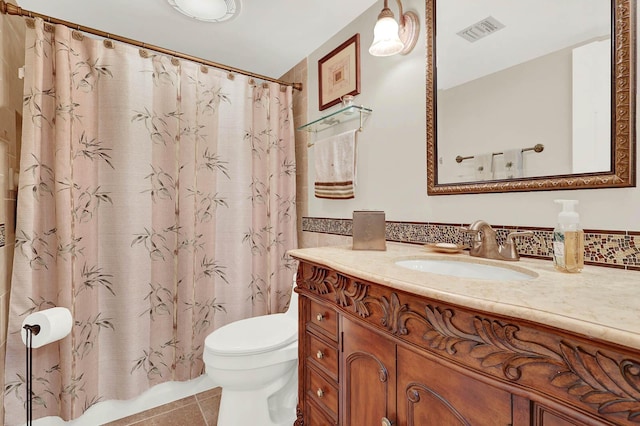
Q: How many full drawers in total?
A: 3